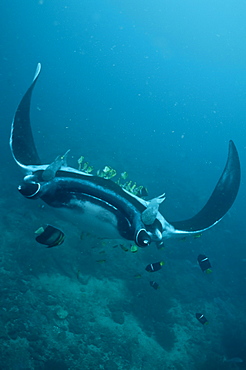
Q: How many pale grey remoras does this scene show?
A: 2